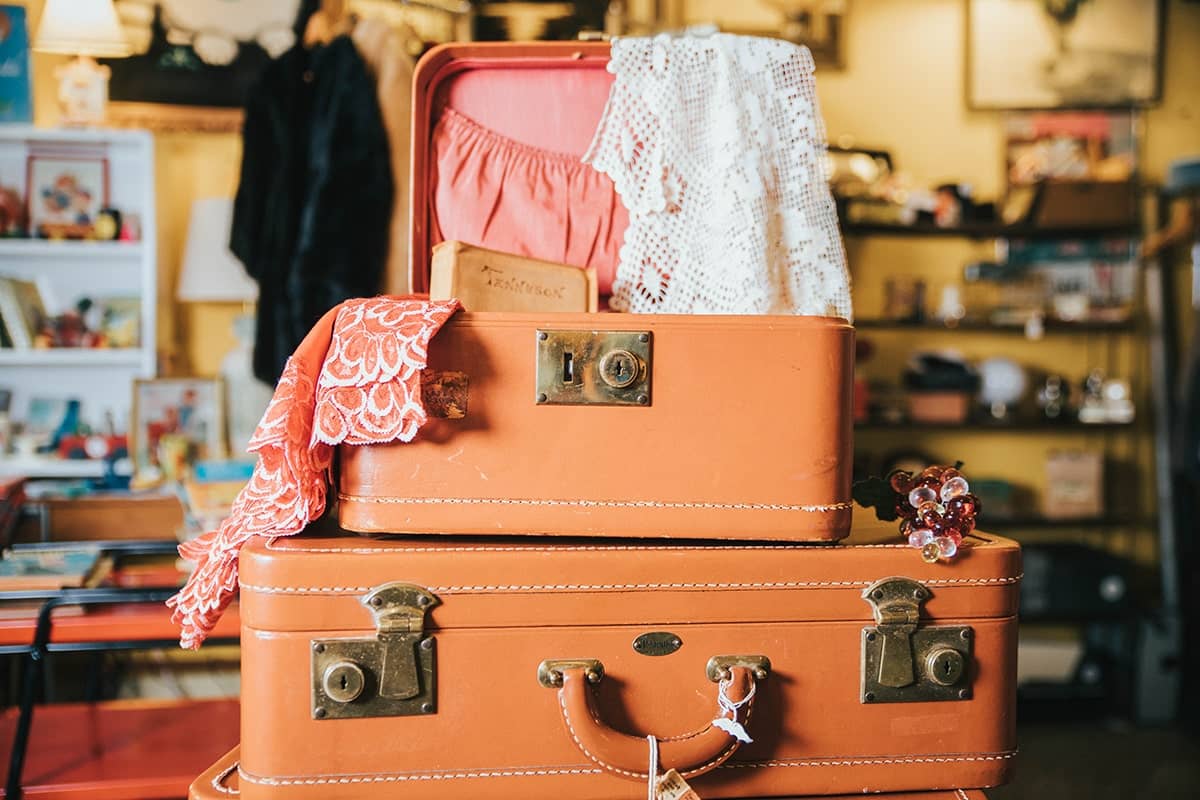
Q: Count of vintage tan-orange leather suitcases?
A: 3